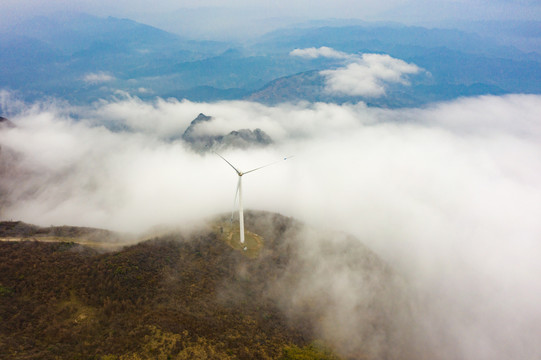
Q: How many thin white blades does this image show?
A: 3